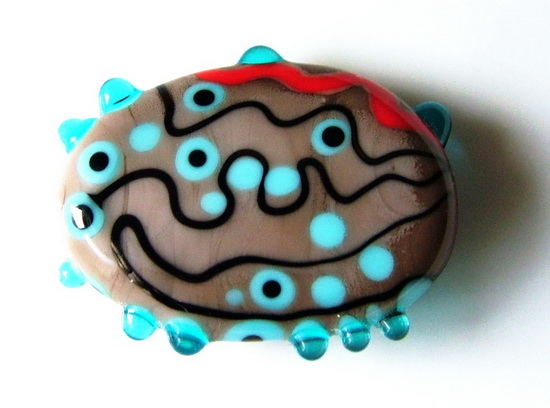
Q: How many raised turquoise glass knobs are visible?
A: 10